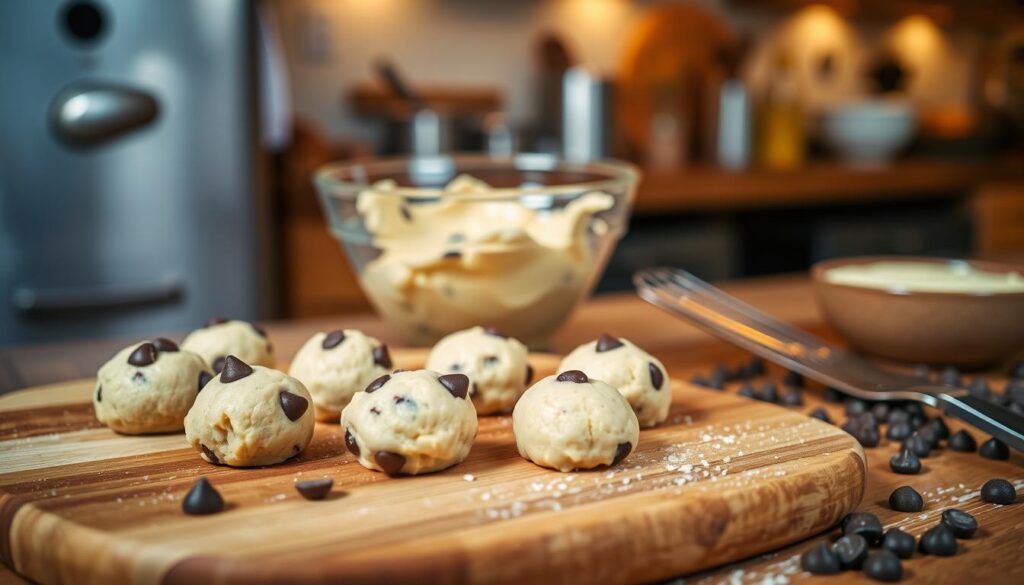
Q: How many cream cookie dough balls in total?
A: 8